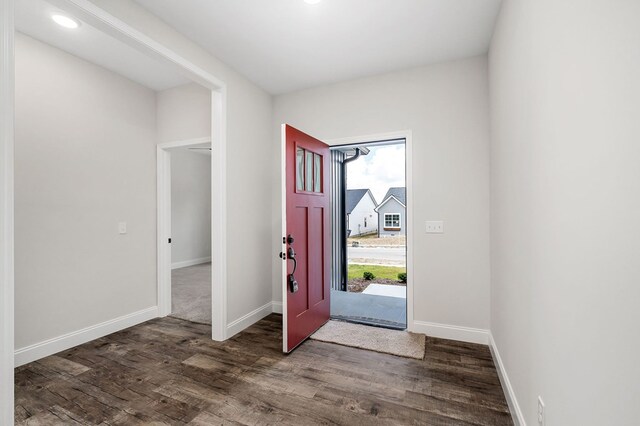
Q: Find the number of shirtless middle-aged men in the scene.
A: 0